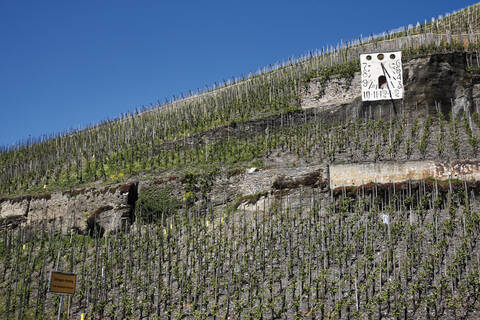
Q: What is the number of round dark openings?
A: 3